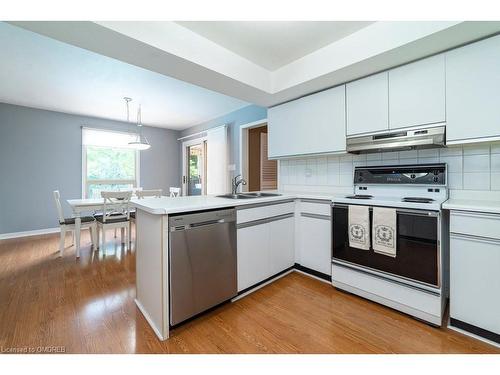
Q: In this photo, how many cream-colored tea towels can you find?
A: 2